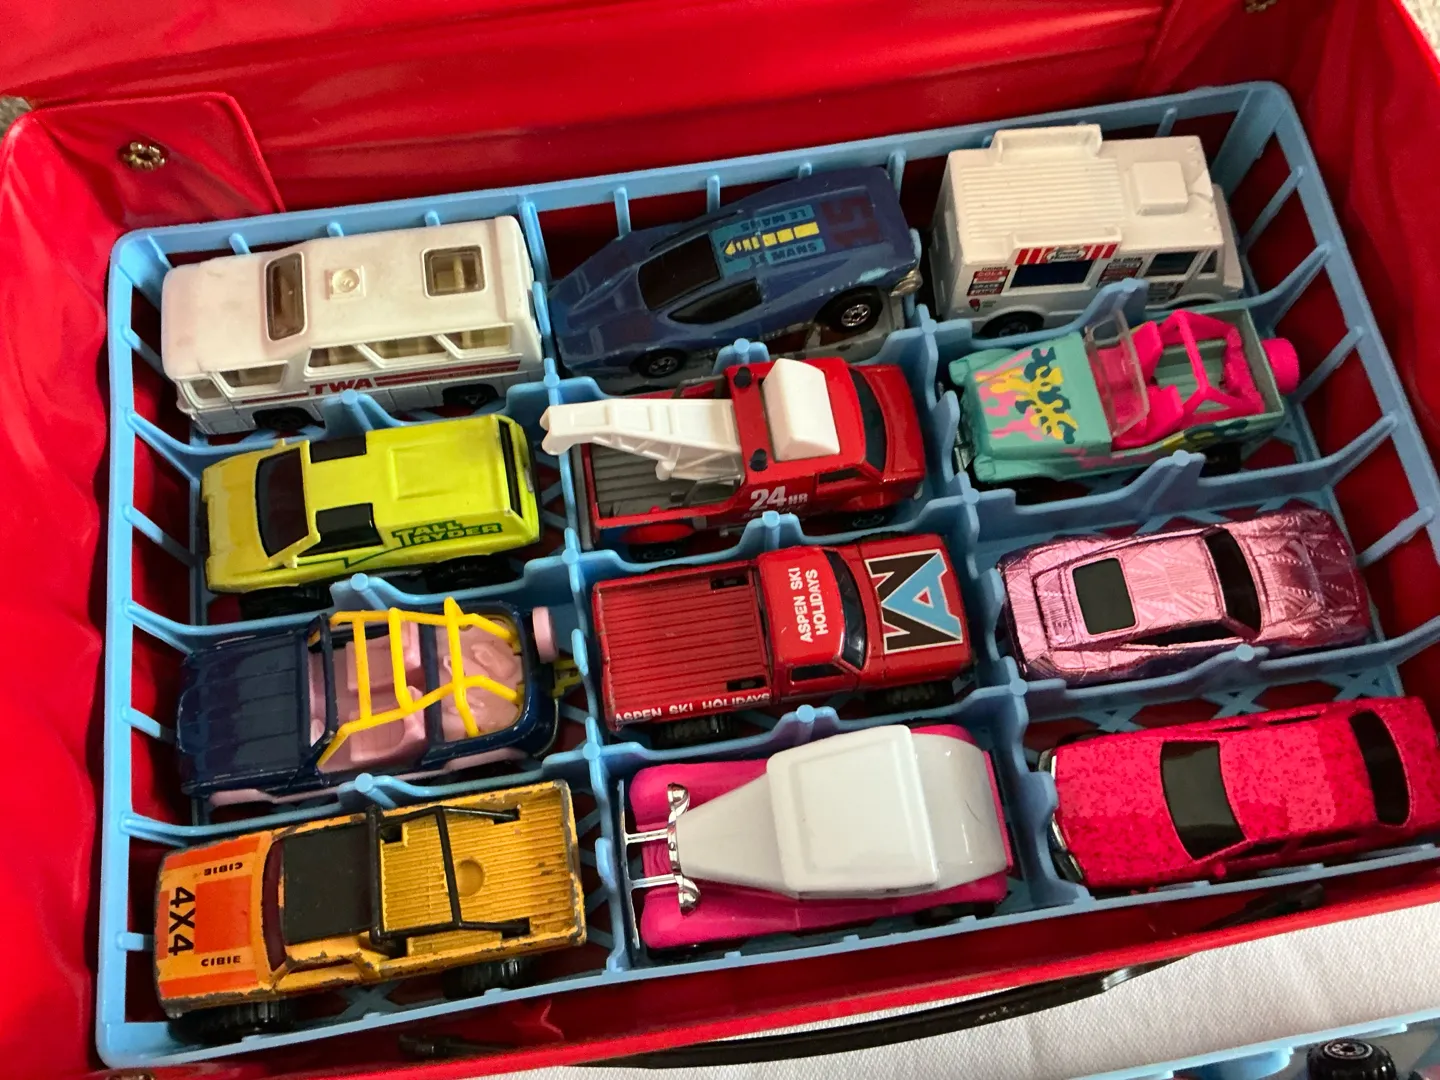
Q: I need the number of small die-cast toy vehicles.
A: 12